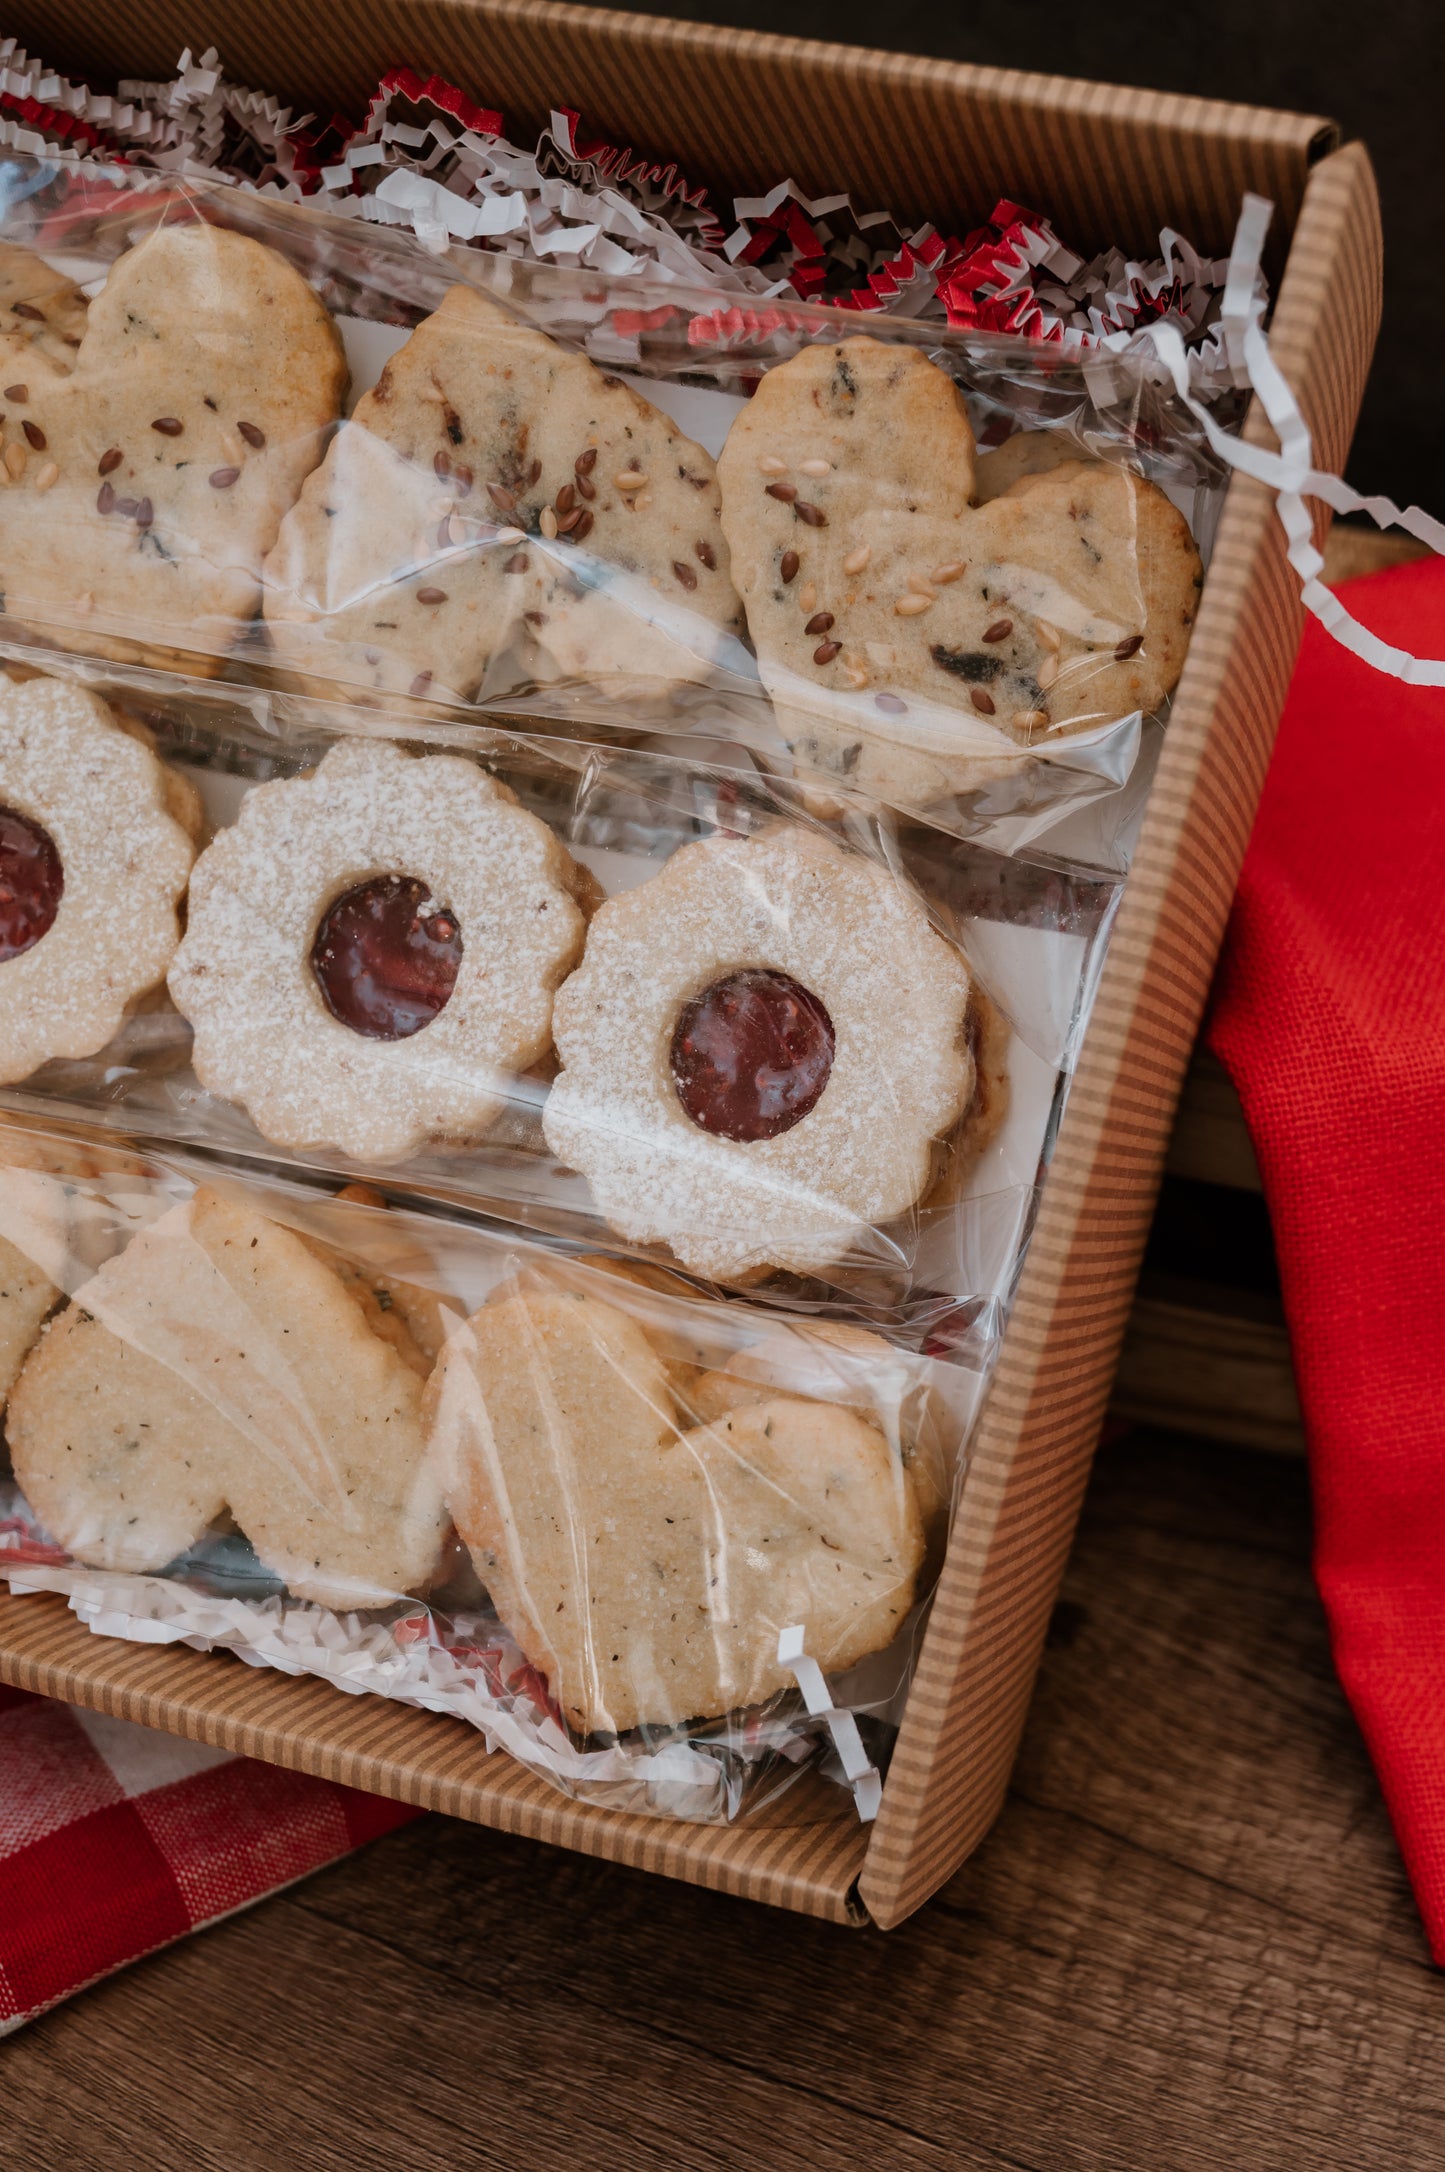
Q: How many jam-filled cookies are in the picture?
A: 3